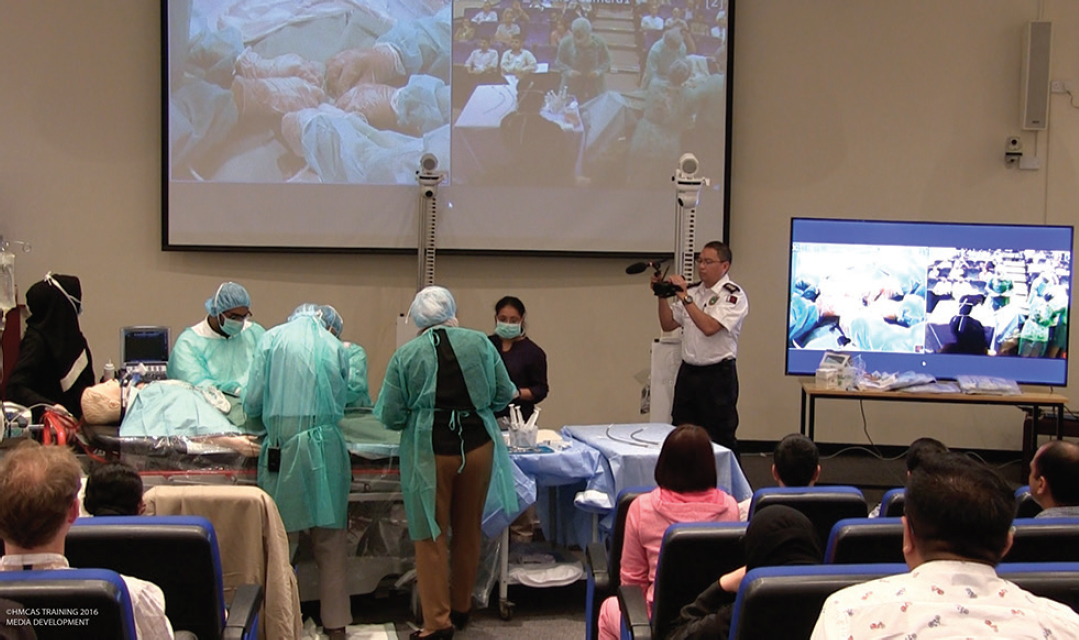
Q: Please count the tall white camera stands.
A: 2